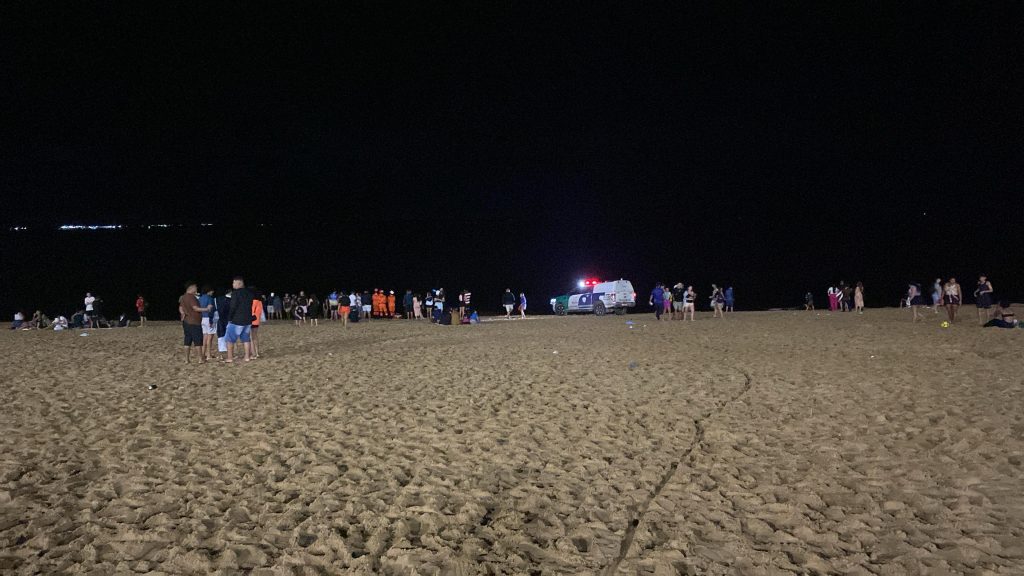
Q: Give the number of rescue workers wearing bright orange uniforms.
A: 3